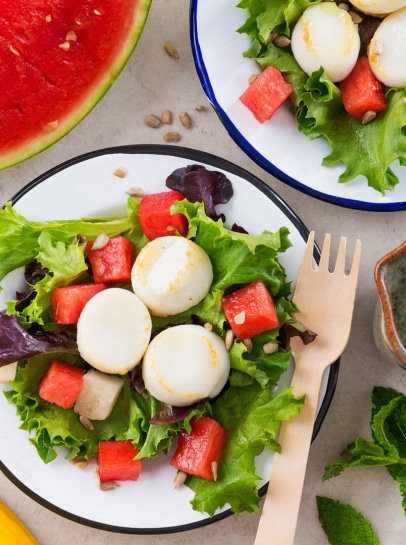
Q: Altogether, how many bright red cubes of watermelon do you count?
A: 9